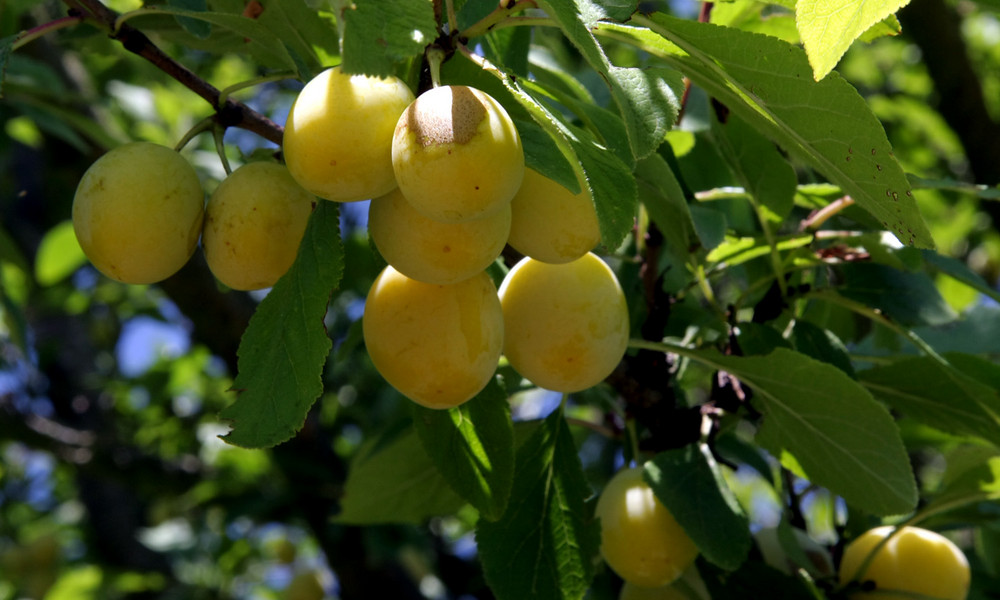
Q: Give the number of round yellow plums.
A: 11